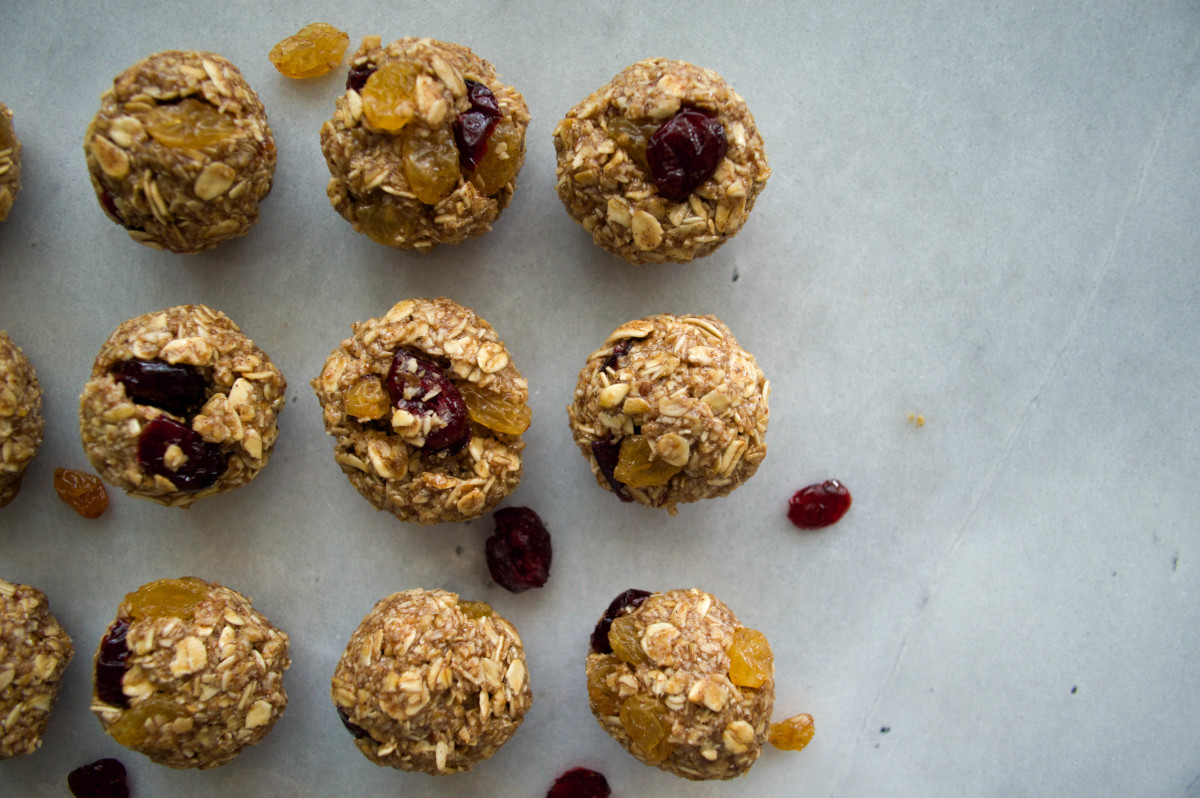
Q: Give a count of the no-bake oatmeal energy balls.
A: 12